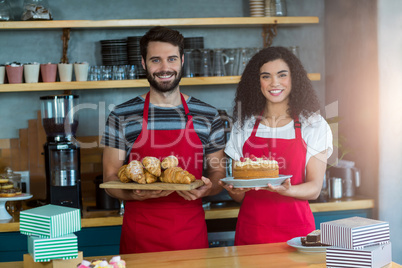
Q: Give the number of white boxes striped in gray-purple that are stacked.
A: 2